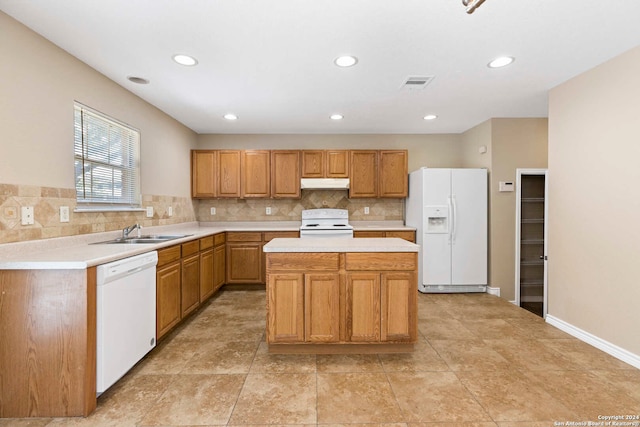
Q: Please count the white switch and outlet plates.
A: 7